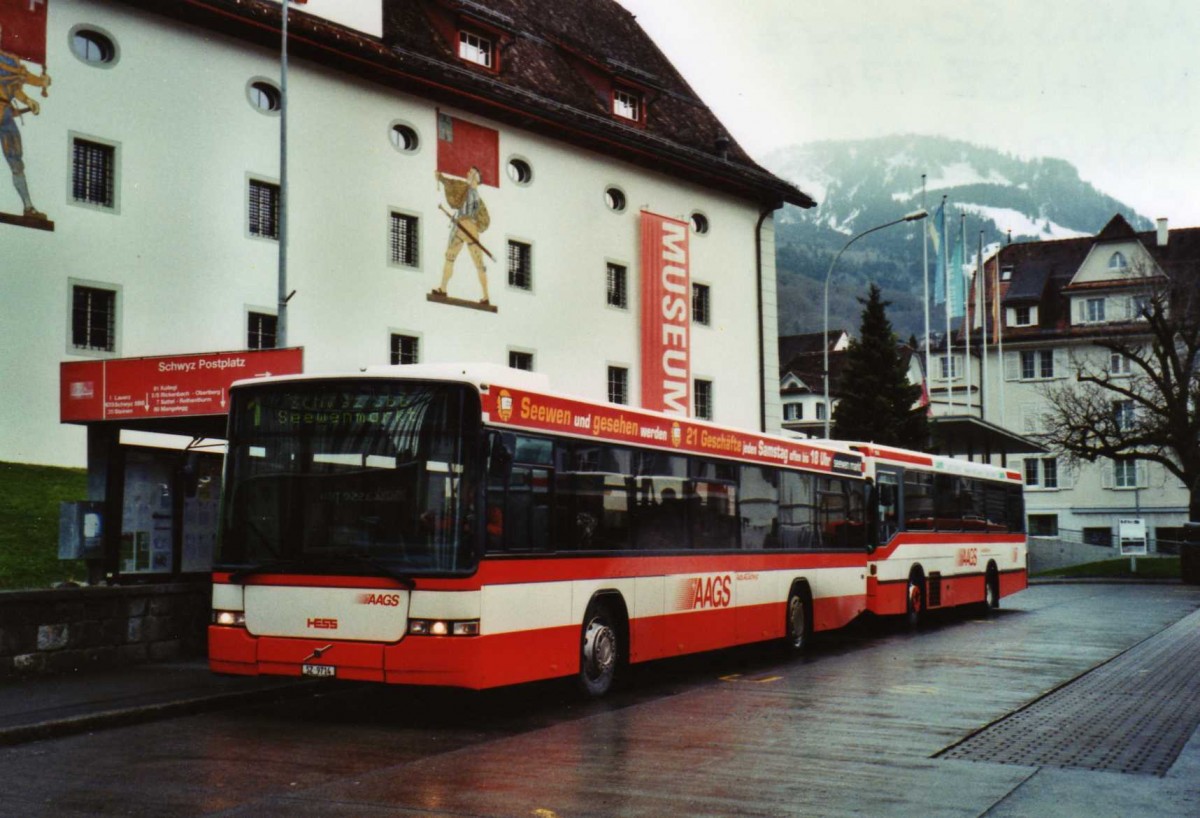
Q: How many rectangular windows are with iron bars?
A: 12